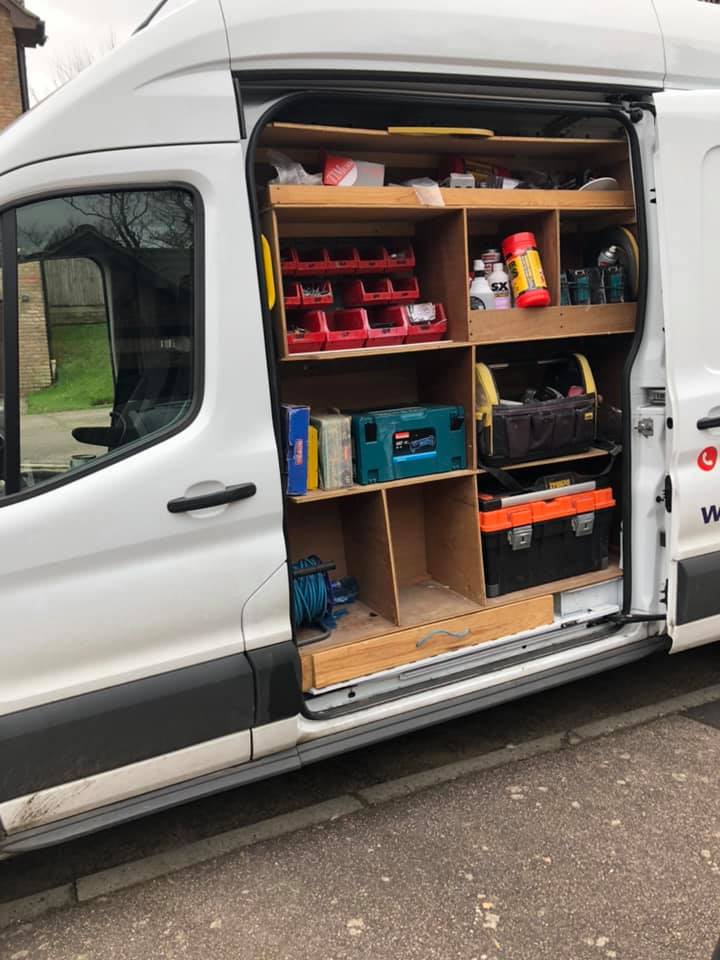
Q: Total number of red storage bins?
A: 13